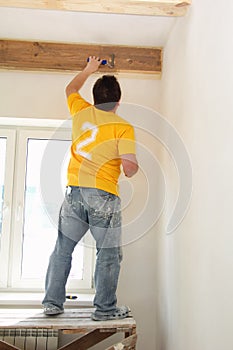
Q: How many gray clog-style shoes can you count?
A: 2